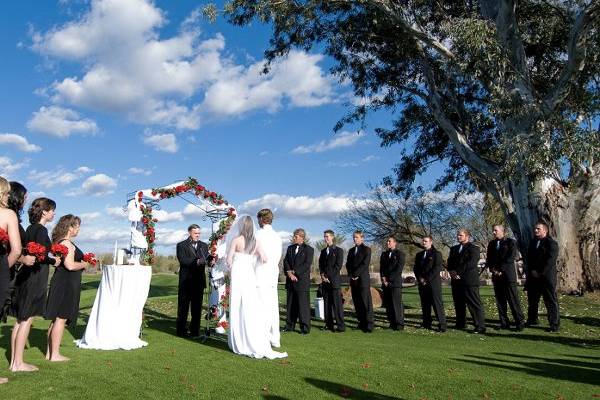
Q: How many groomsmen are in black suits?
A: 8